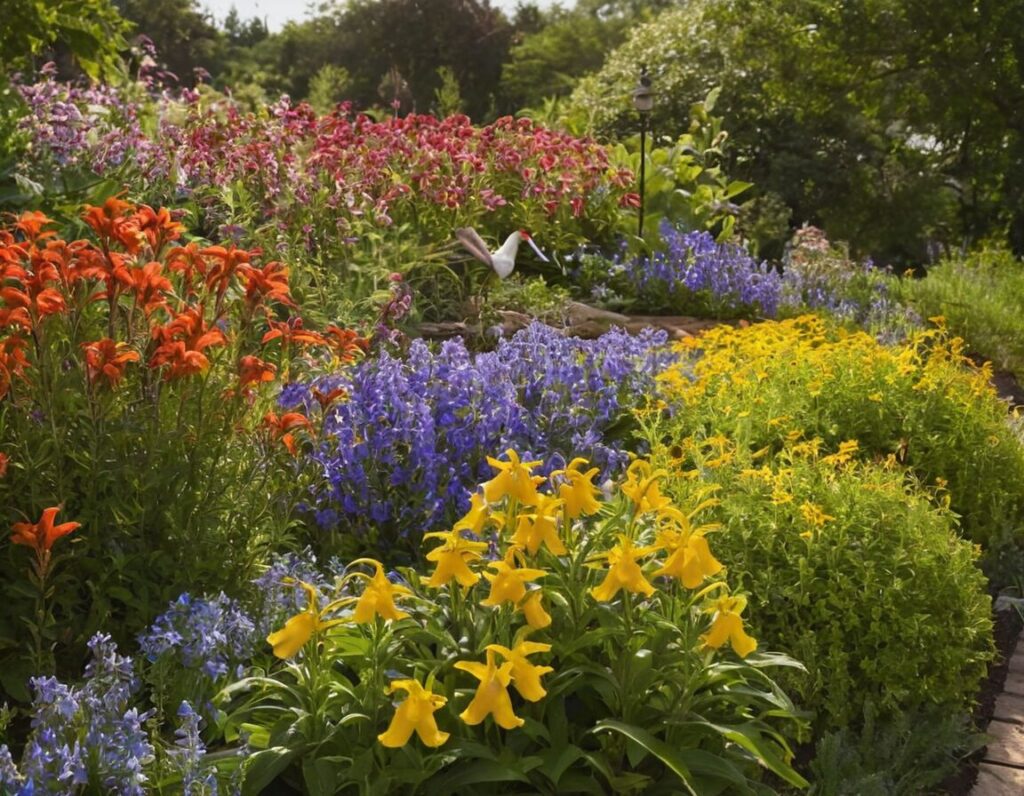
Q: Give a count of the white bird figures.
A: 1